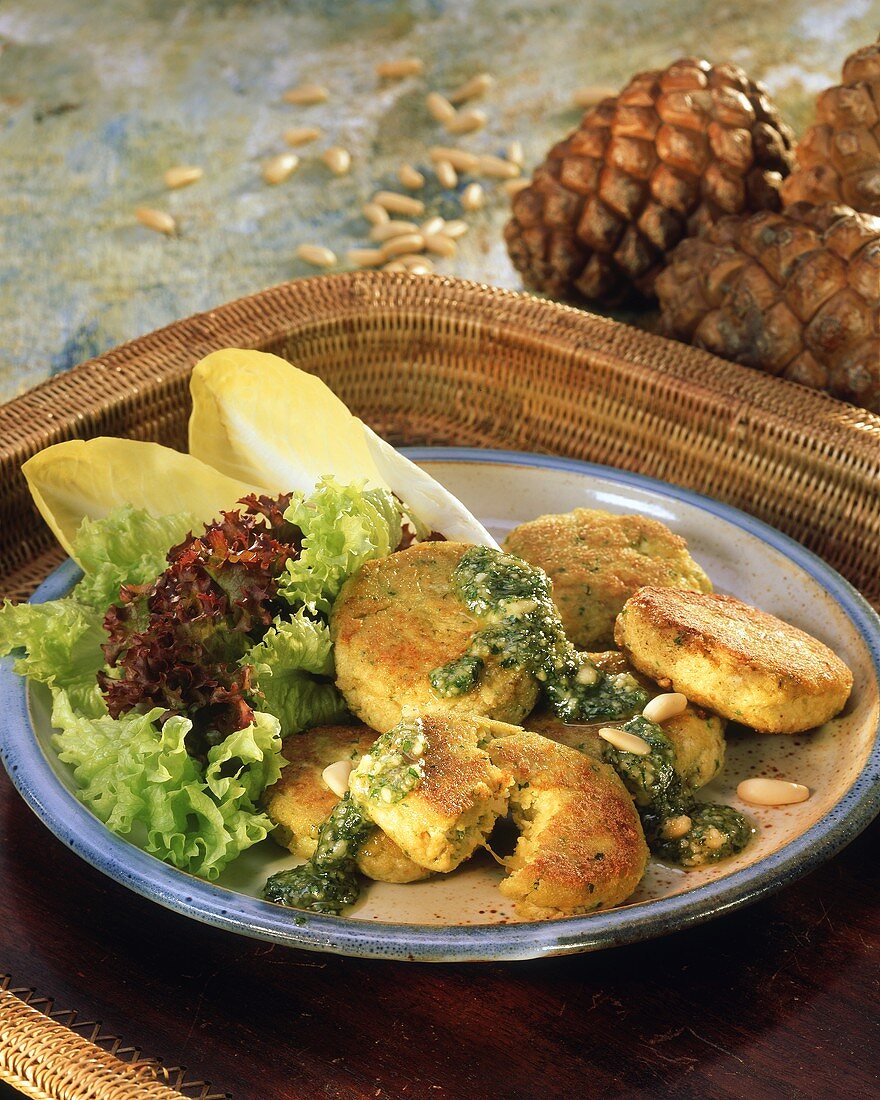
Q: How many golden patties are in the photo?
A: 6